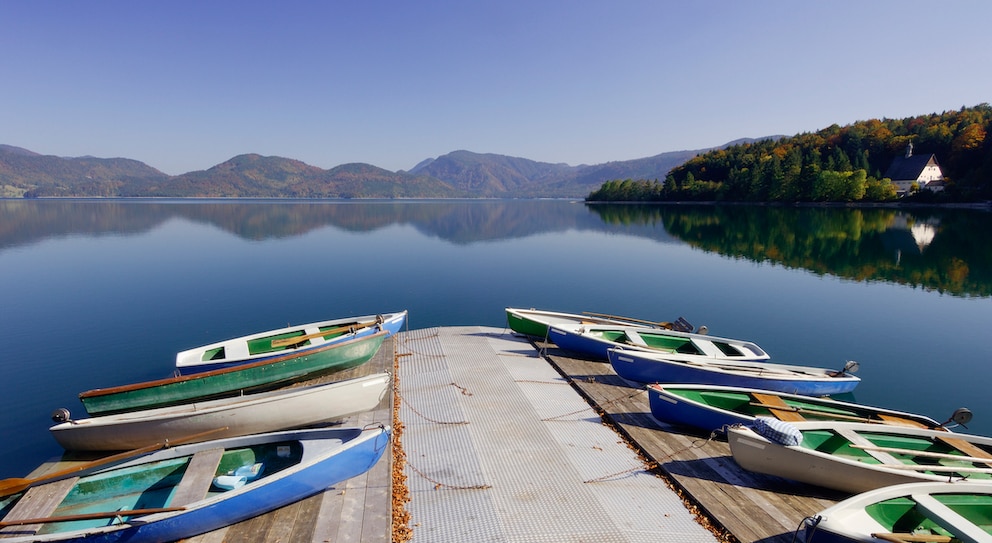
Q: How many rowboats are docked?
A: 10